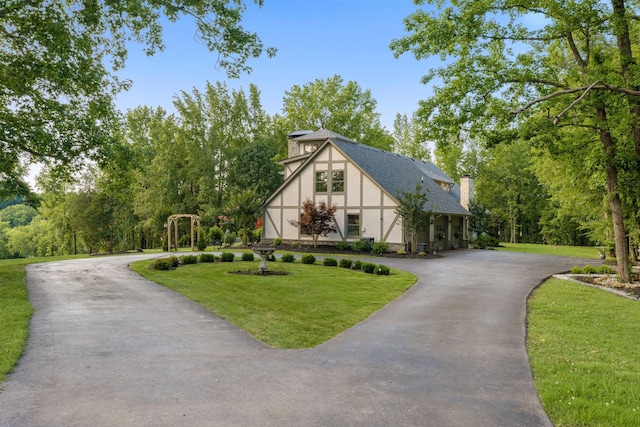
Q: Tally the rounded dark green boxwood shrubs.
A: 14